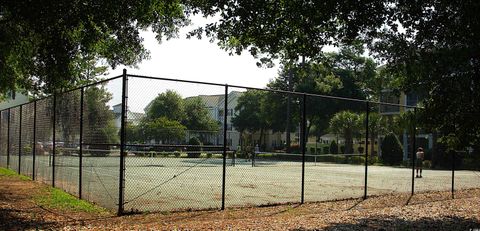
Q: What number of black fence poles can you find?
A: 12